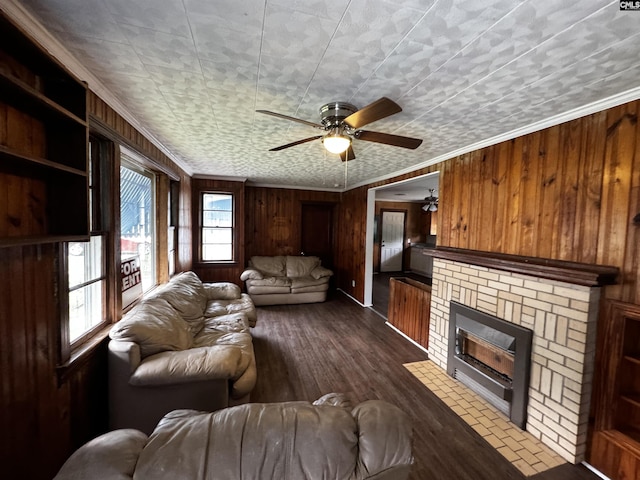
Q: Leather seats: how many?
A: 3